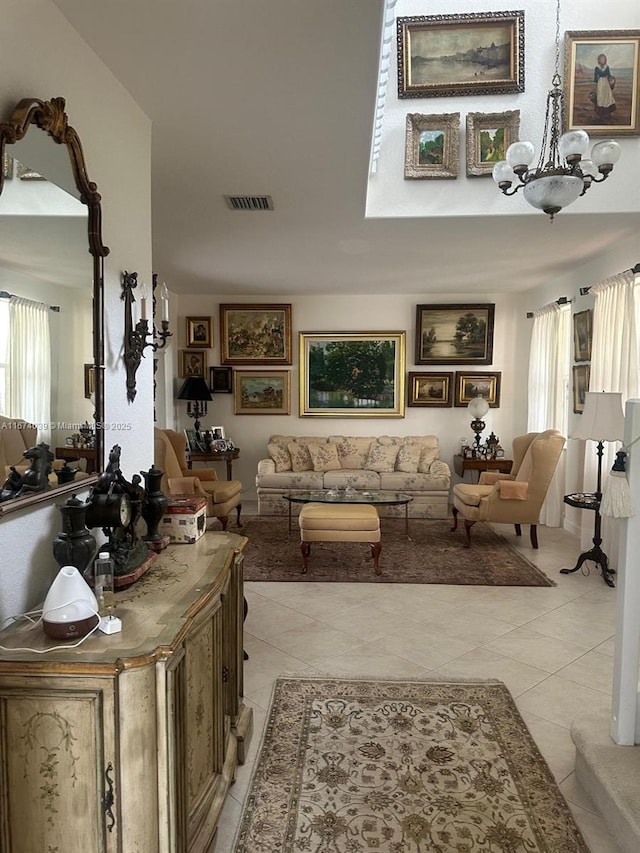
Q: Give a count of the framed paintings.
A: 15